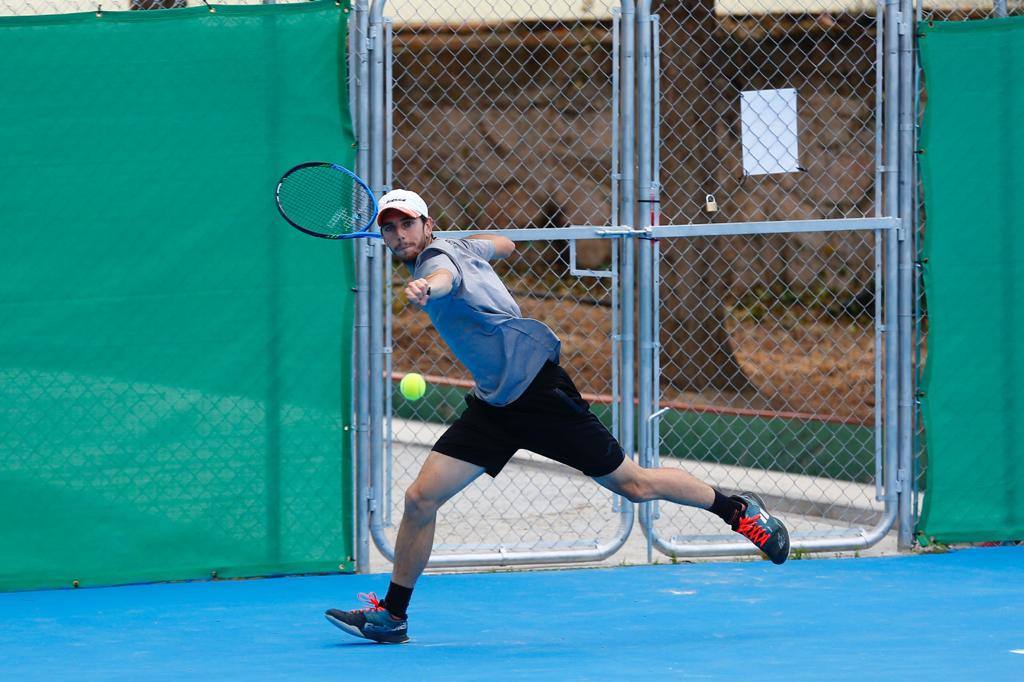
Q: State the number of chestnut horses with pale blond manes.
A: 0